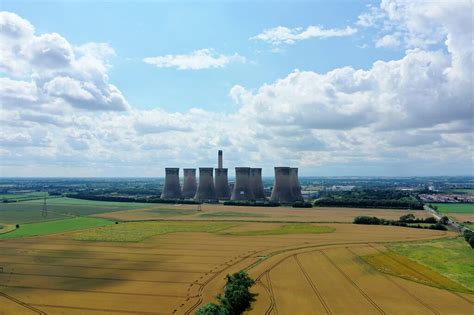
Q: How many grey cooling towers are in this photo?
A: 8